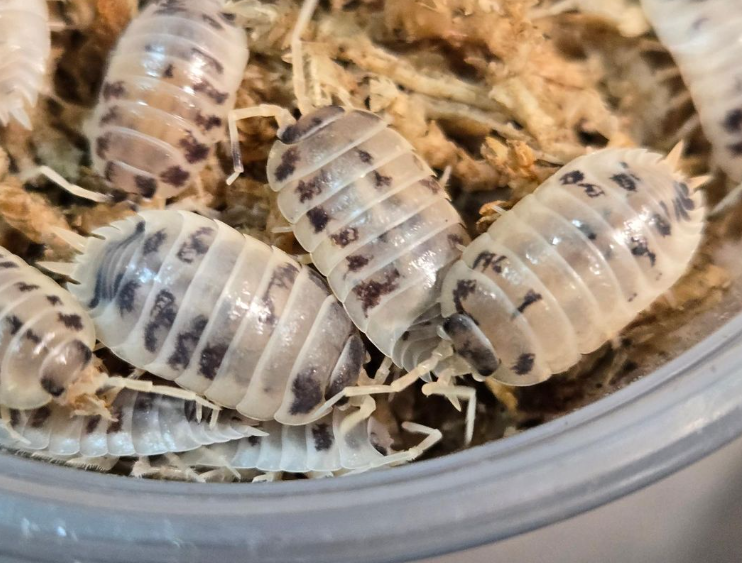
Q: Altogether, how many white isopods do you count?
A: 9